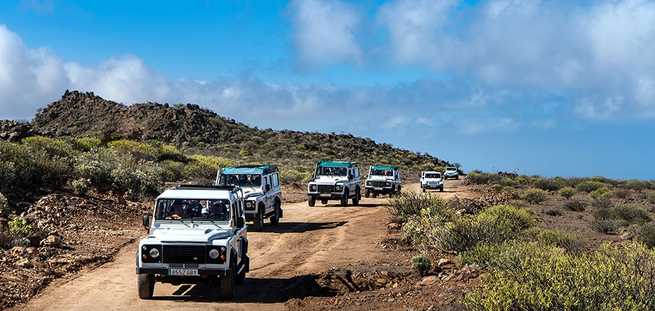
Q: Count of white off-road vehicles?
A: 6